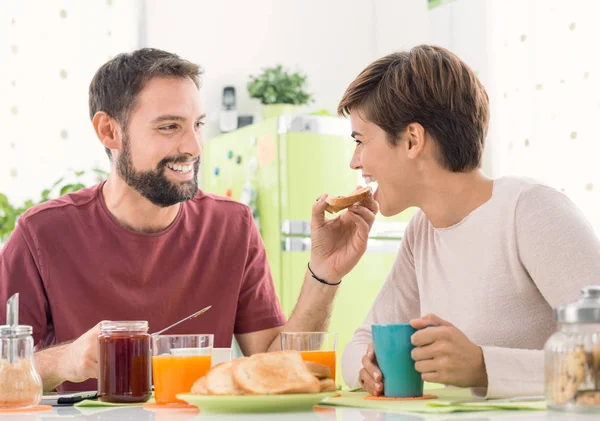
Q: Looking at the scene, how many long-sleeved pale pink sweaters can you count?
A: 1